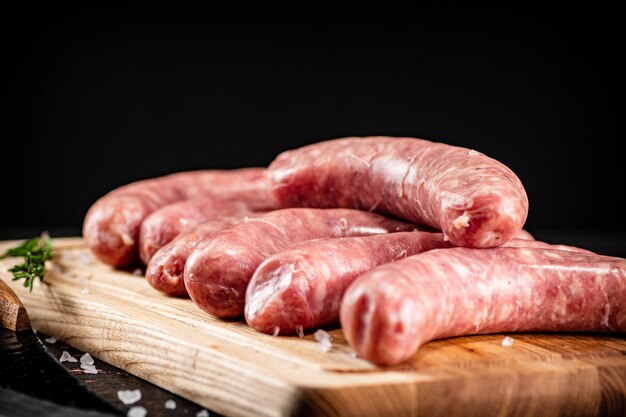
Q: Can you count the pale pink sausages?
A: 7